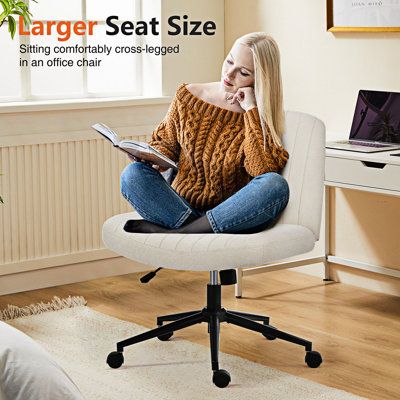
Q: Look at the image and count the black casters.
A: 5